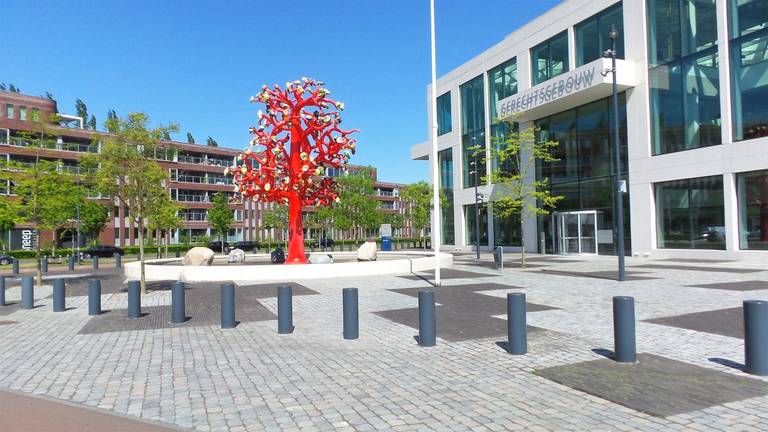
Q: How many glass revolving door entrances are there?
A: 1